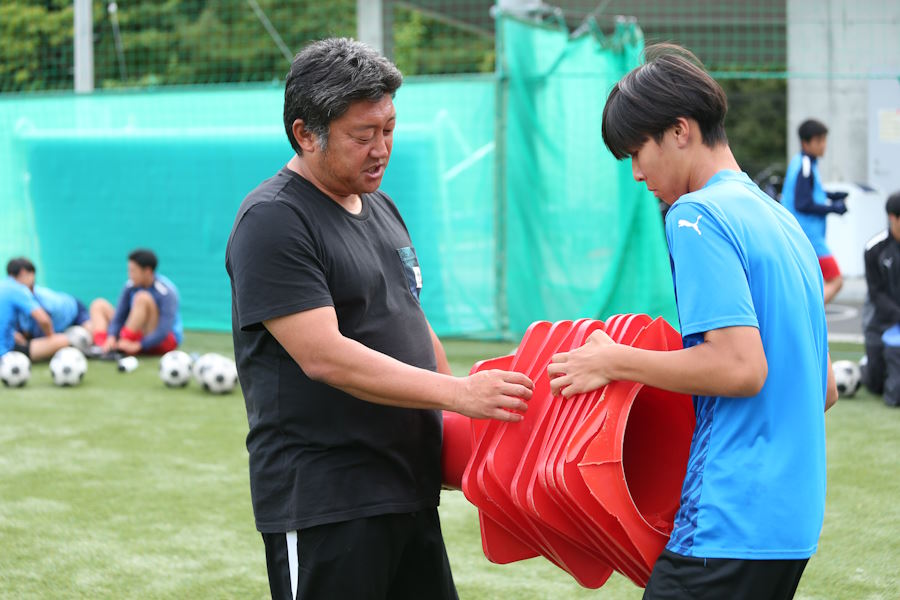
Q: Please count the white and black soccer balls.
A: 7